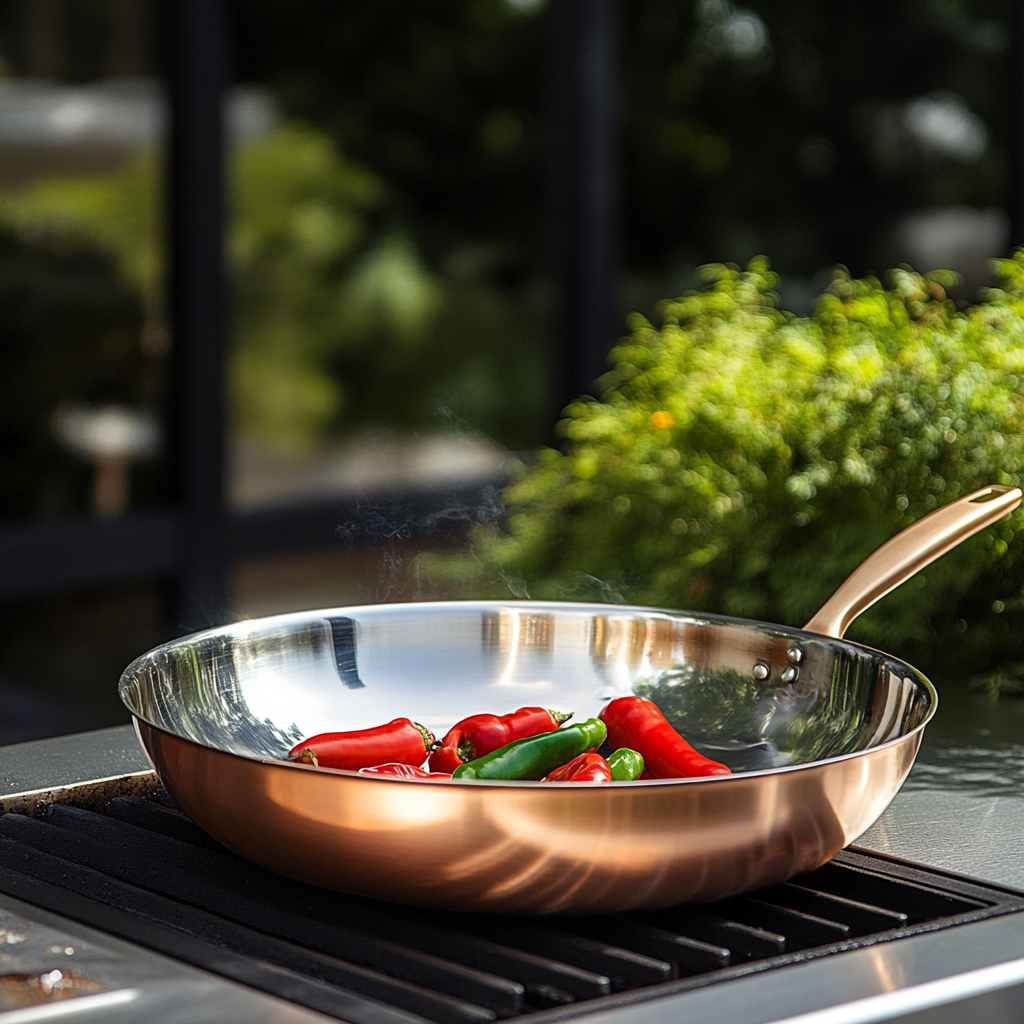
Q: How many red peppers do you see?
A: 5